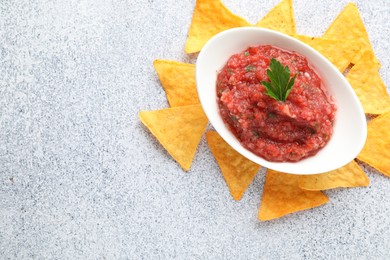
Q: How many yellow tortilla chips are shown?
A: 11